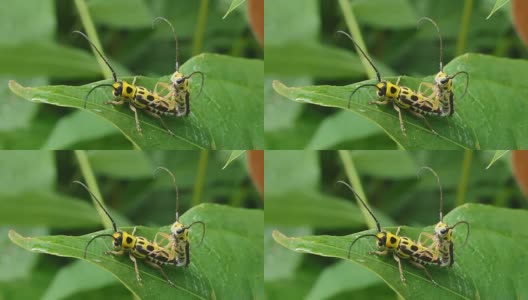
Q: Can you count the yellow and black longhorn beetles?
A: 8